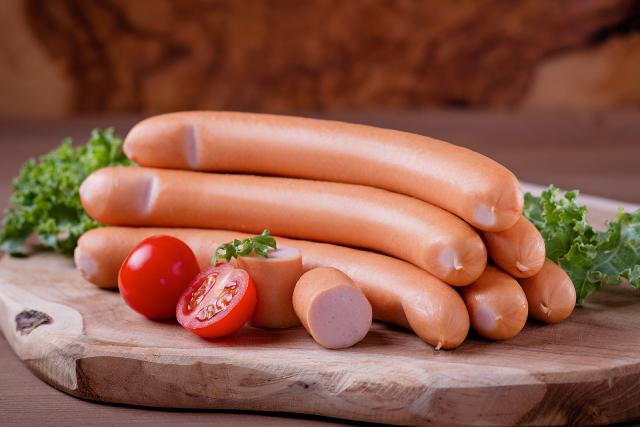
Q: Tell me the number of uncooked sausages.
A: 6